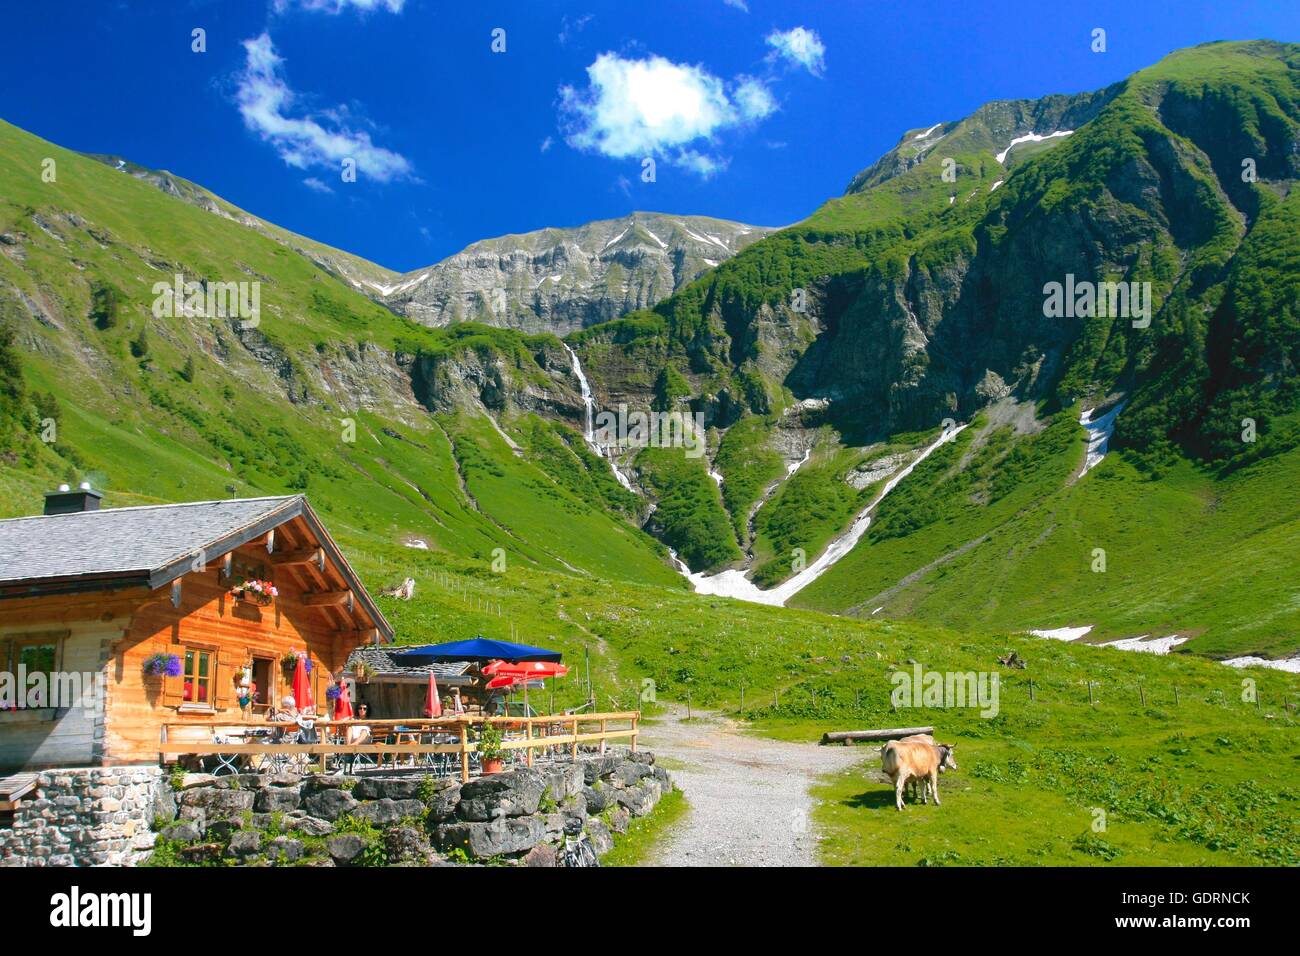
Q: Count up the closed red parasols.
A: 3